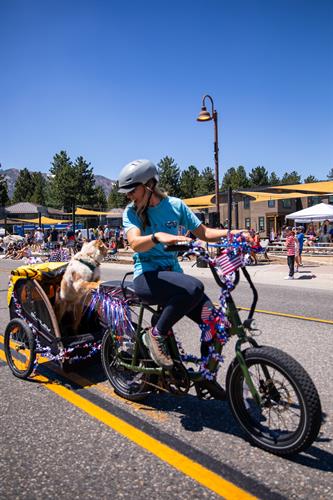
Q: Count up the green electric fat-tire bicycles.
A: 1